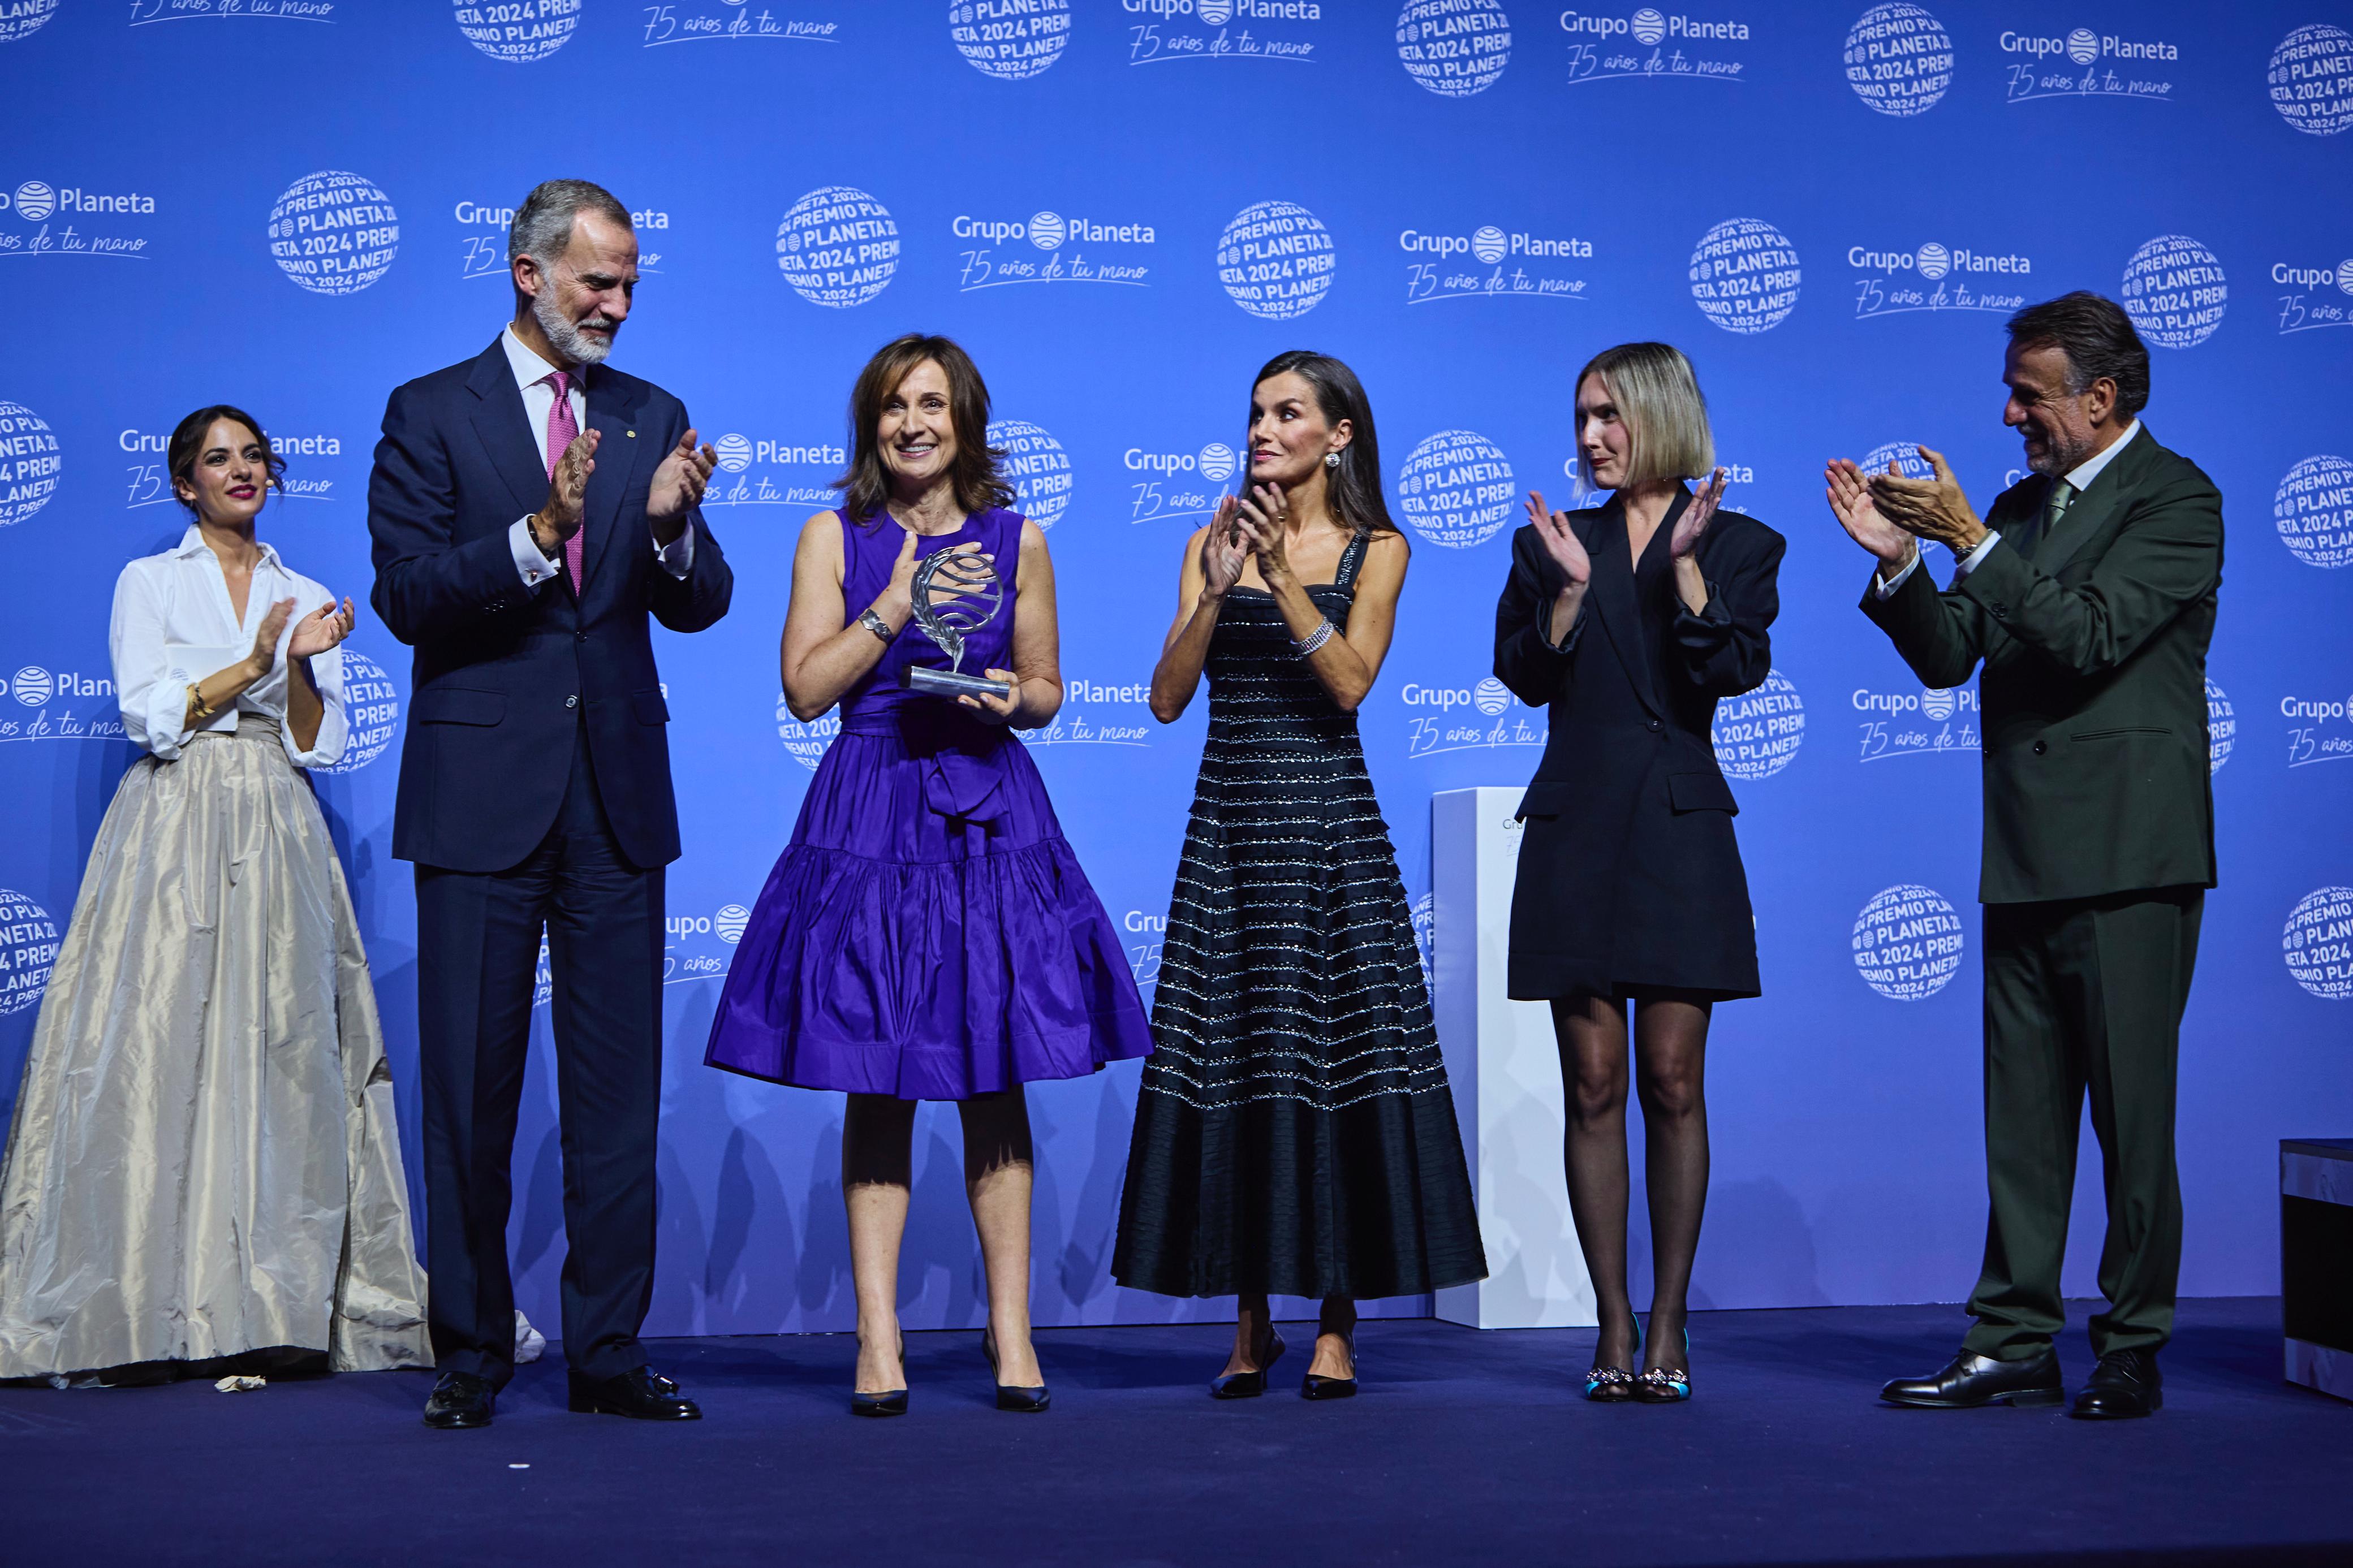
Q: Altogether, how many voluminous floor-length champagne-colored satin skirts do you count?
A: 1